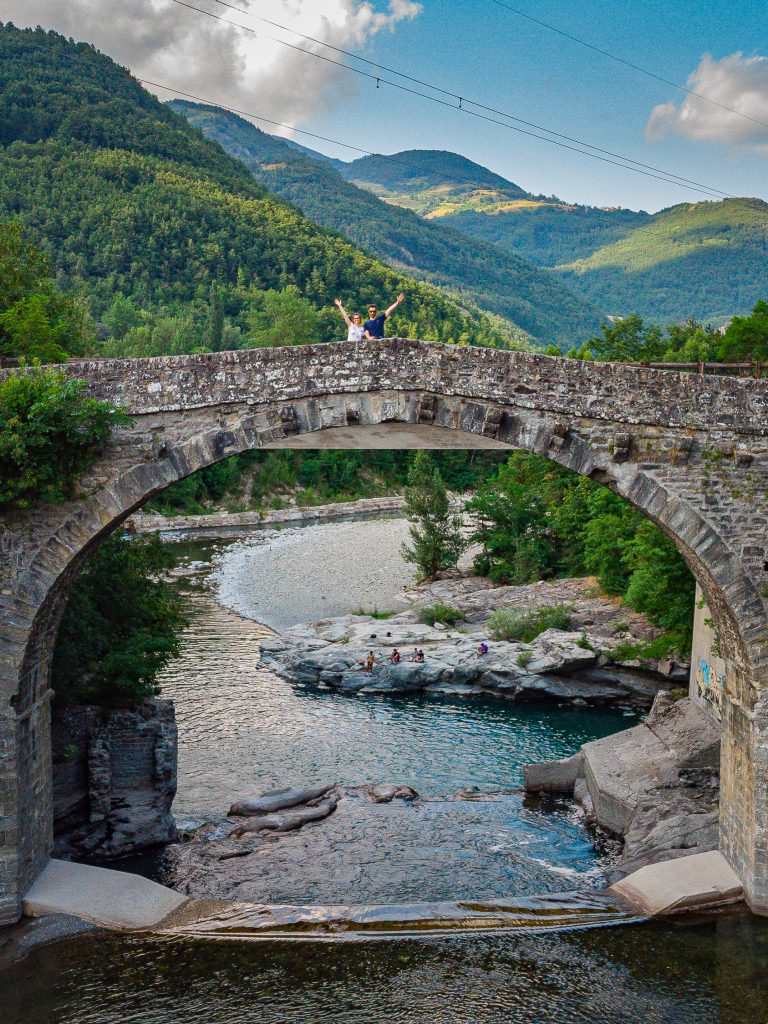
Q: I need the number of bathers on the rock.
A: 5